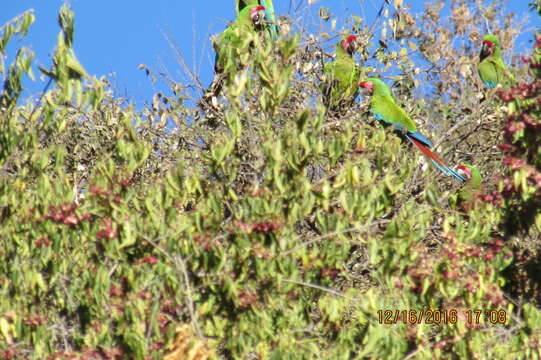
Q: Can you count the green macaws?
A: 6